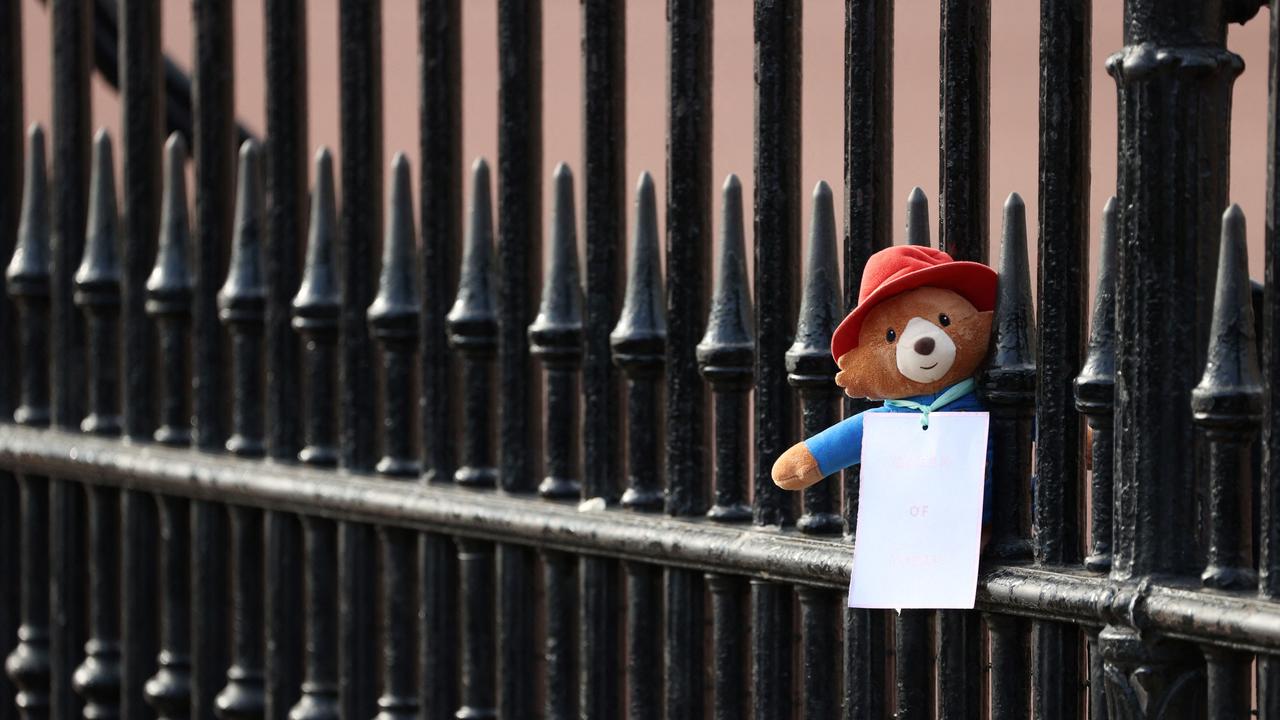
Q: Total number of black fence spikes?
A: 15